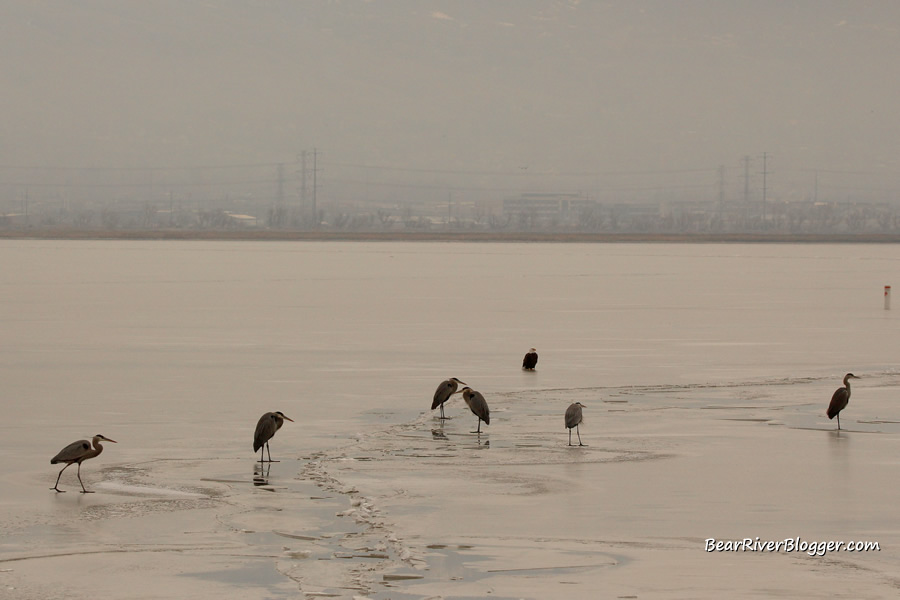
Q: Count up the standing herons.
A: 6